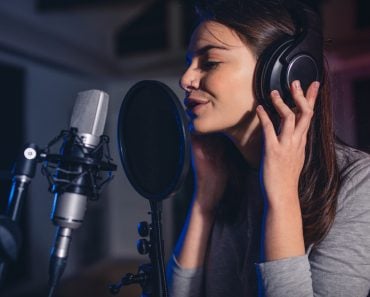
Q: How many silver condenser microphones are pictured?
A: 1